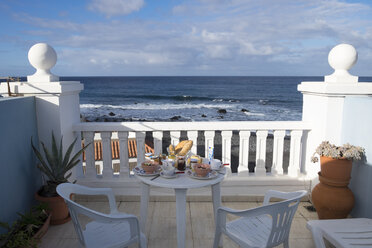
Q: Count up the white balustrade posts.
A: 13